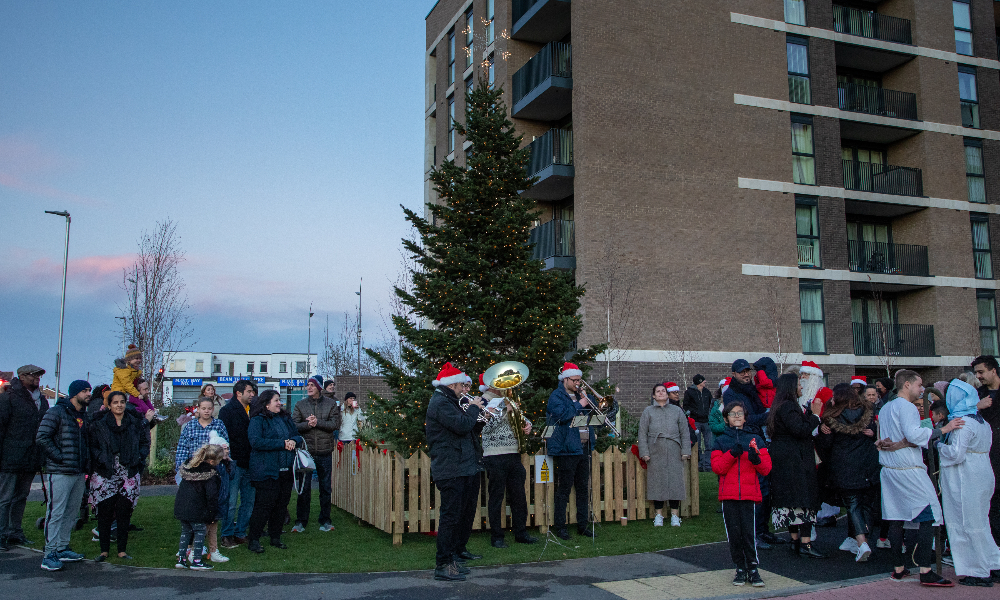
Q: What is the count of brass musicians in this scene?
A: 4